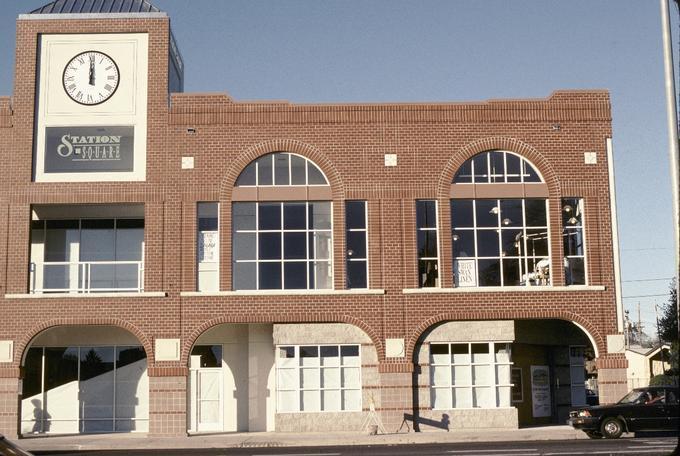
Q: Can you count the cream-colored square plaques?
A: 7